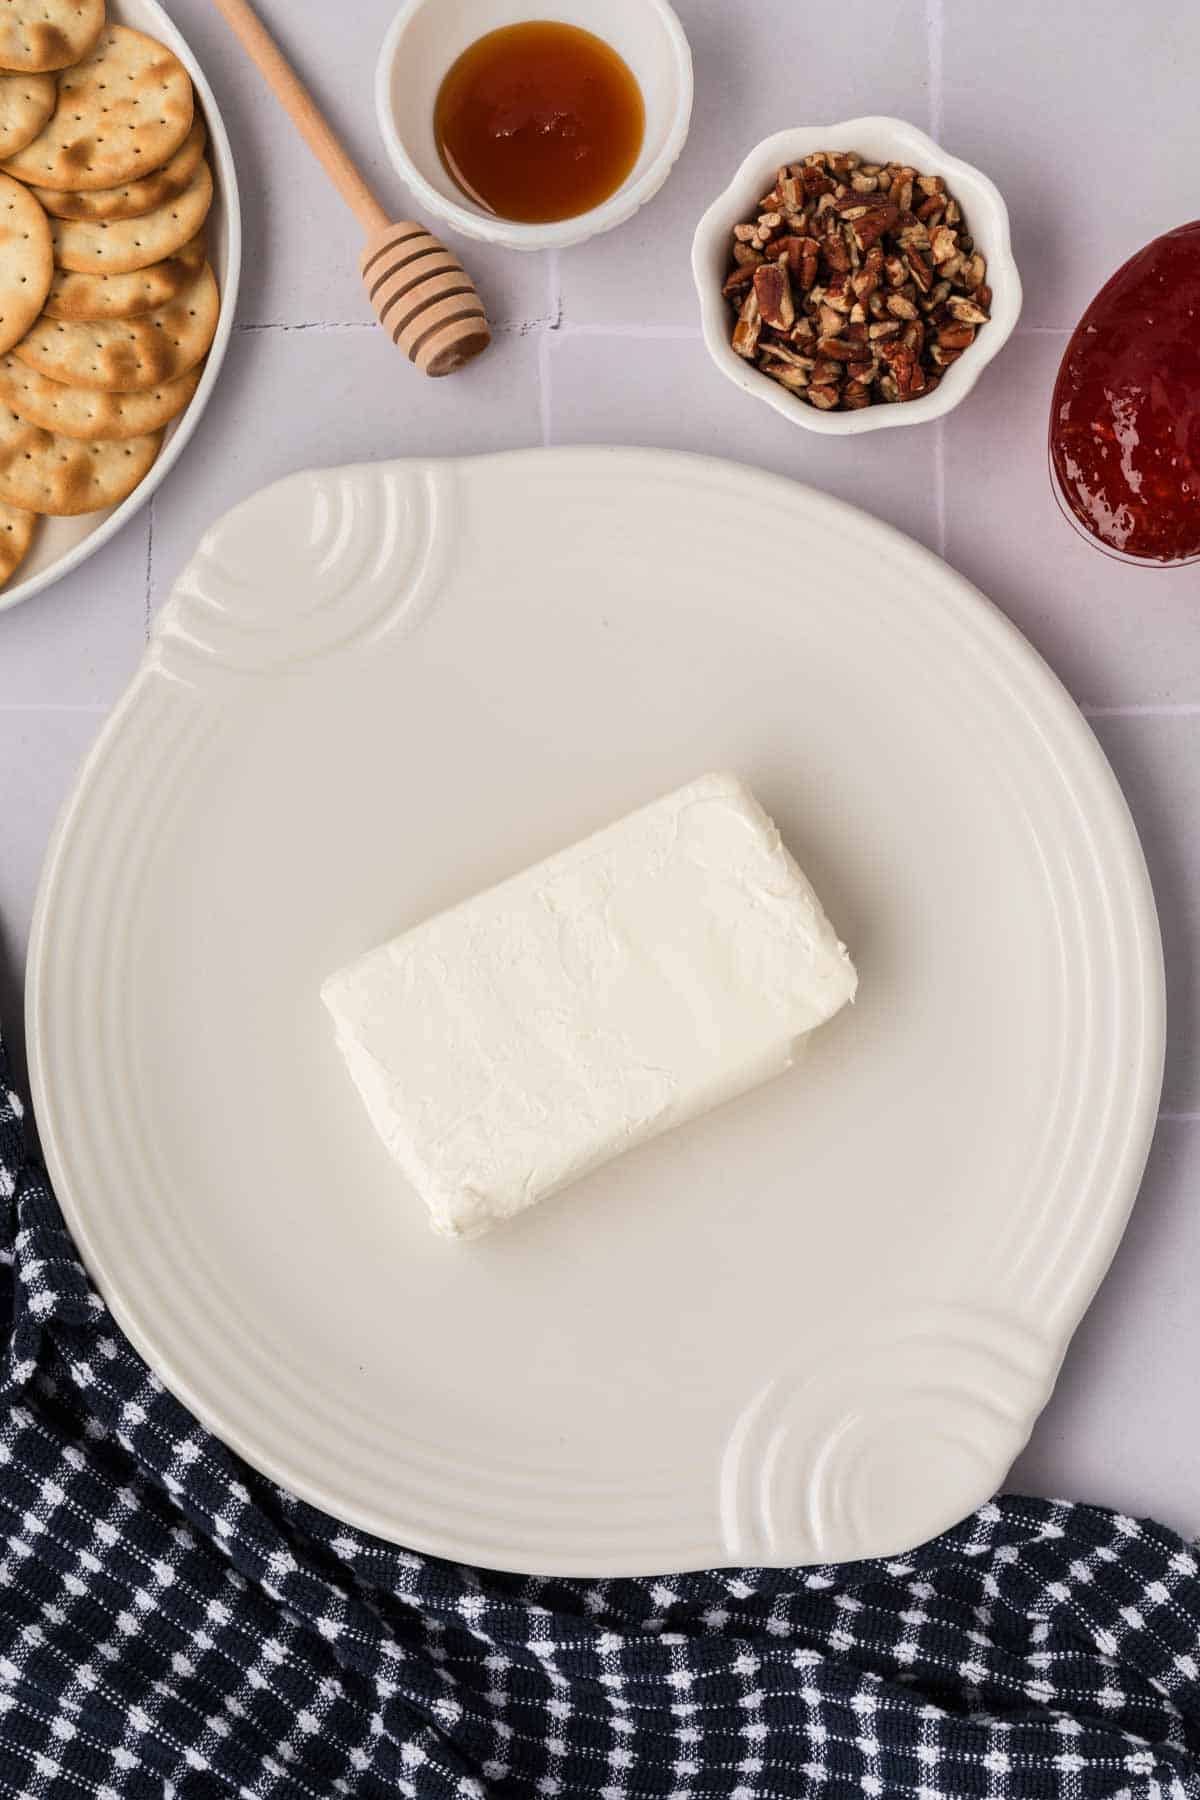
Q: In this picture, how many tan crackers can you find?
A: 11